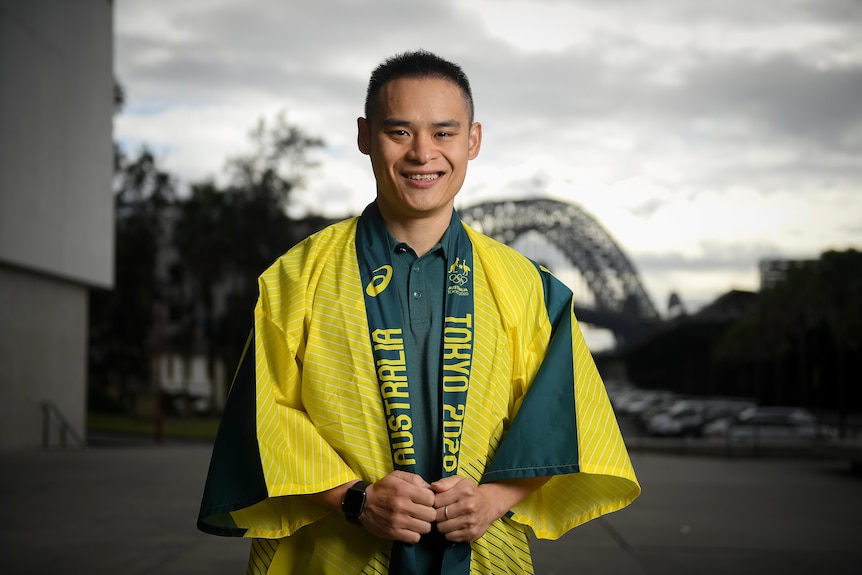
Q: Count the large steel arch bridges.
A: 1